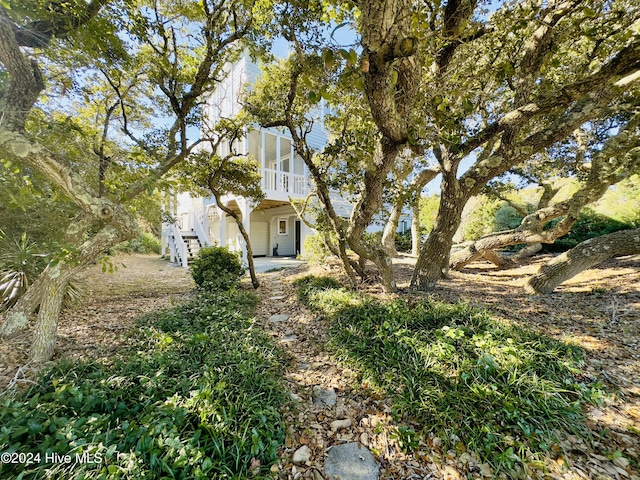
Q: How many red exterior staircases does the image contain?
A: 0